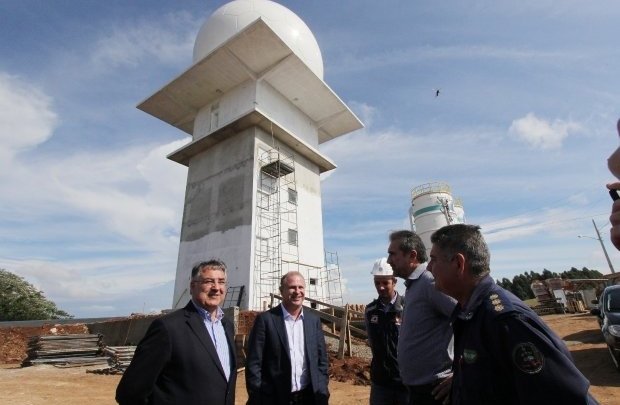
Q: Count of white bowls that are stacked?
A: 0